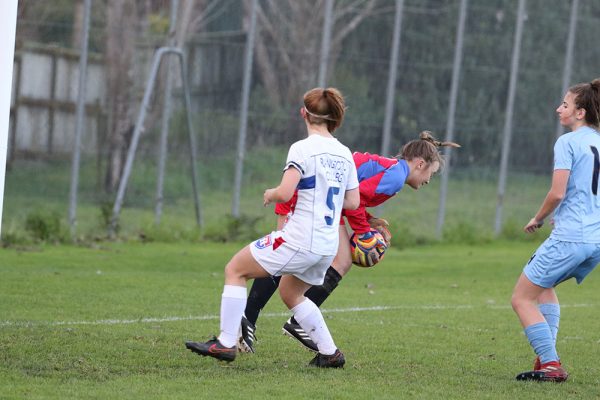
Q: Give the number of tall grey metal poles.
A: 8